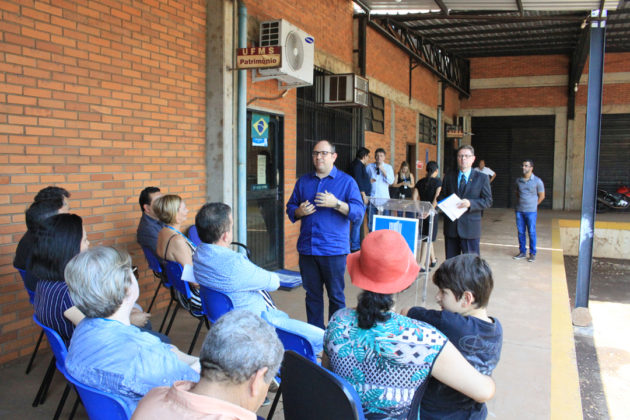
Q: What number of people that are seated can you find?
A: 10